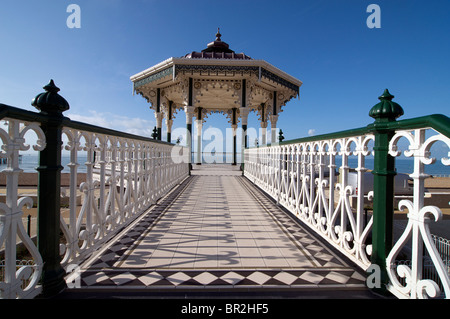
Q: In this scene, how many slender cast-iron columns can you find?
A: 8